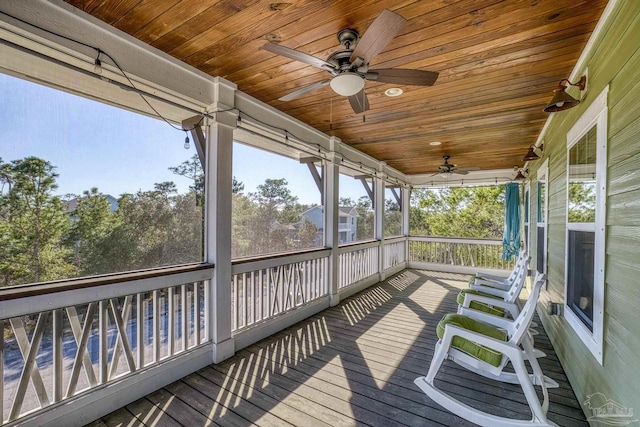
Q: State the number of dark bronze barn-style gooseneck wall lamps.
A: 3